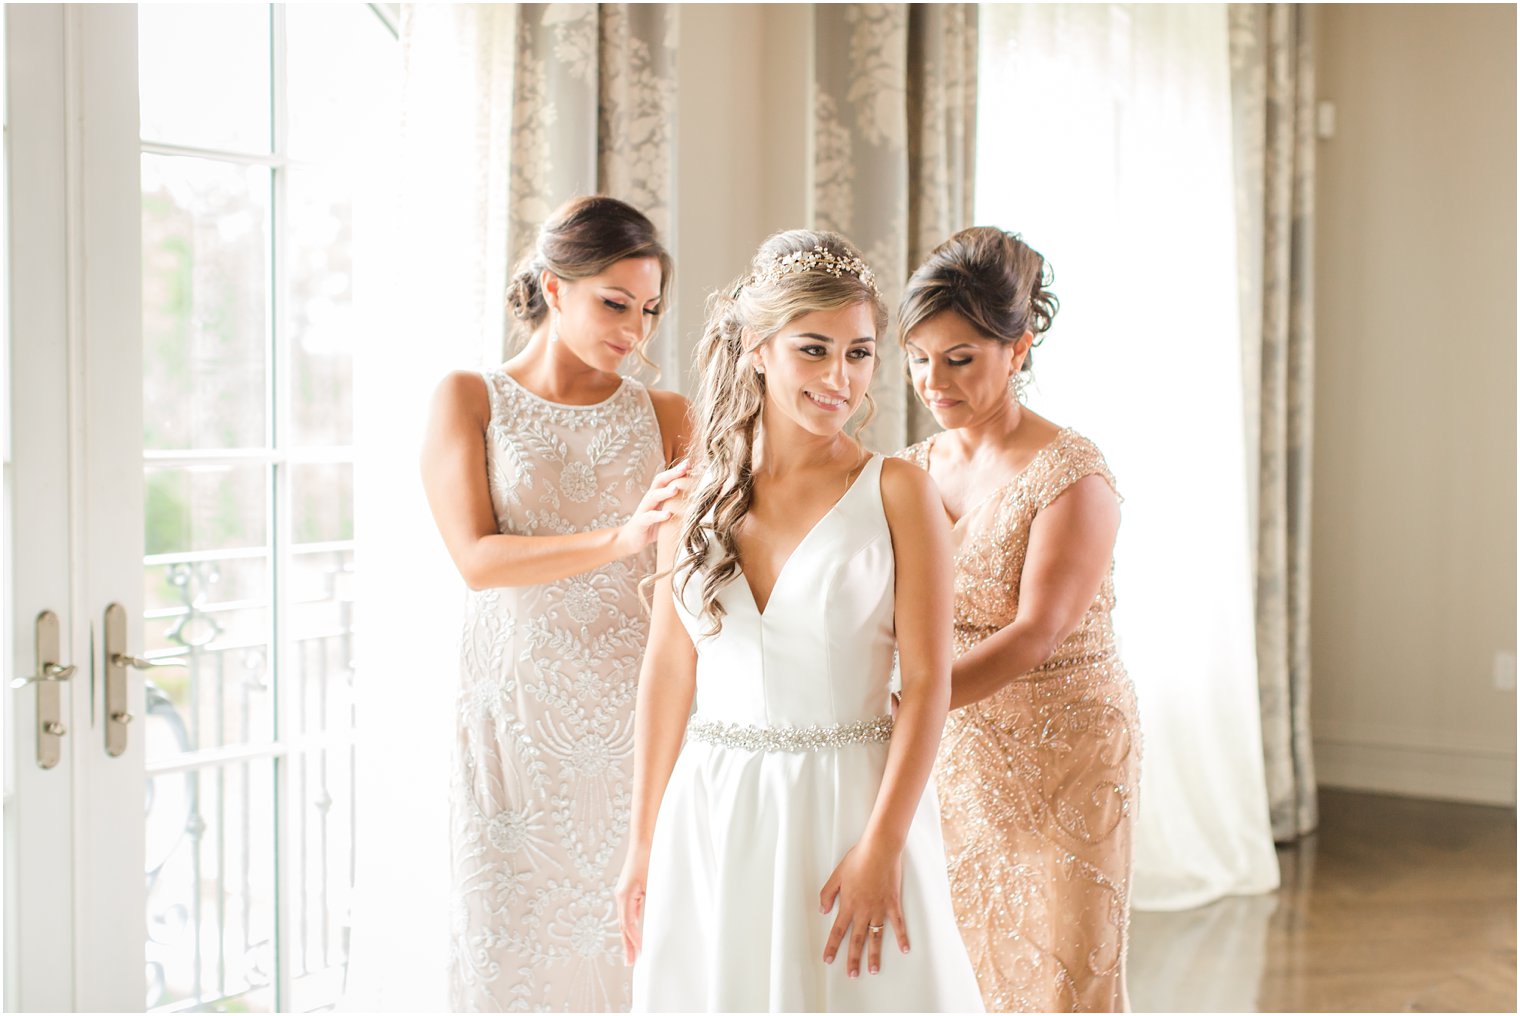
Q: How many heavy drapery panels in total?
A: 3